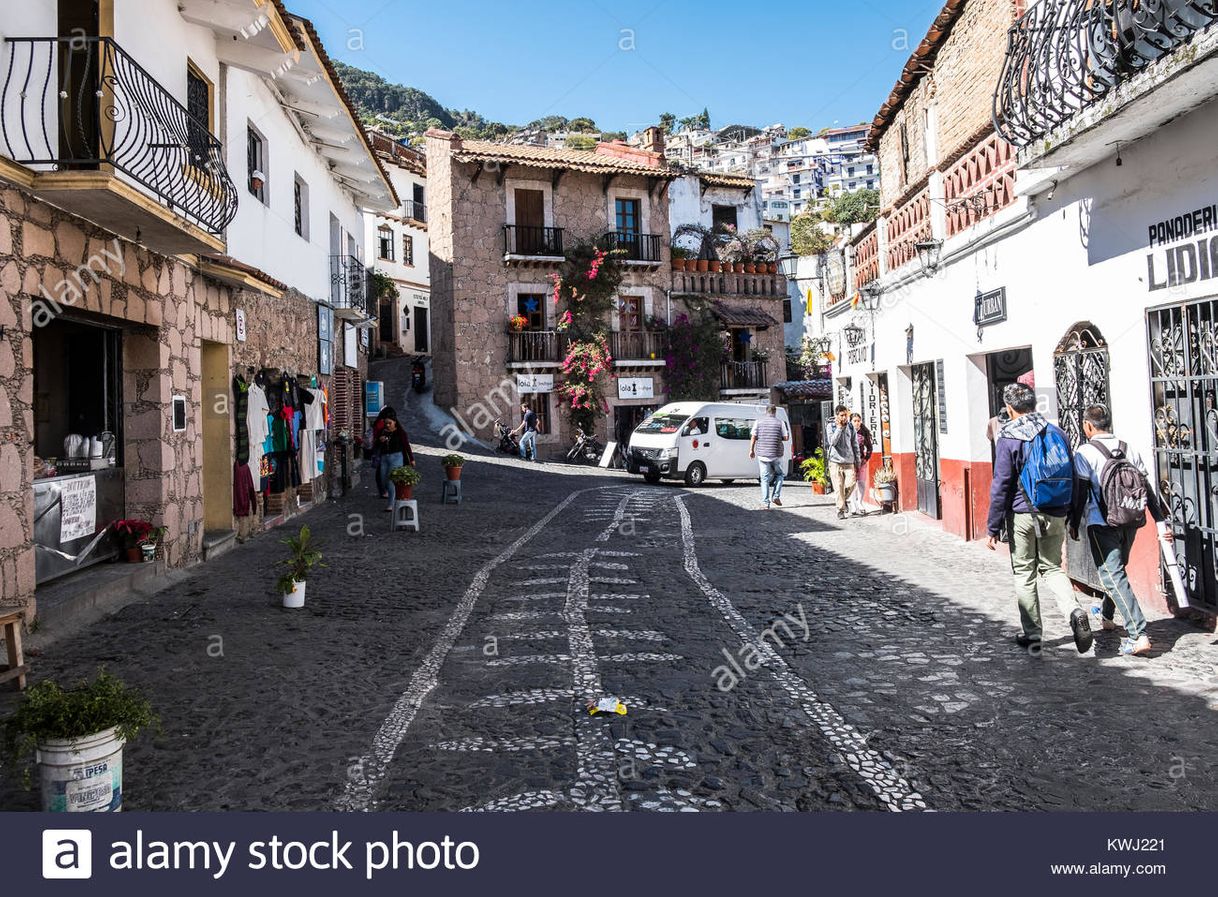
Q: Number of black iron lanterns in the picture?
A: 5